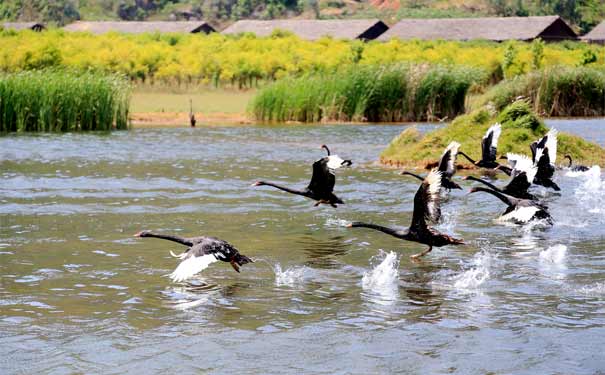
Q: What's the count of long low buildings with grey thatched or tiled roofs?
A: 5